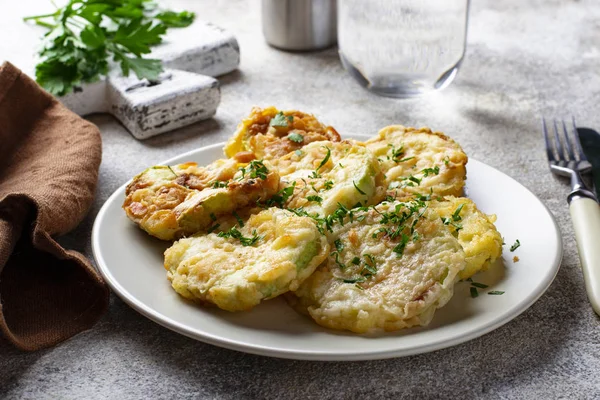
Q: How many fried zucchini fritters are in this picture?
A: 7